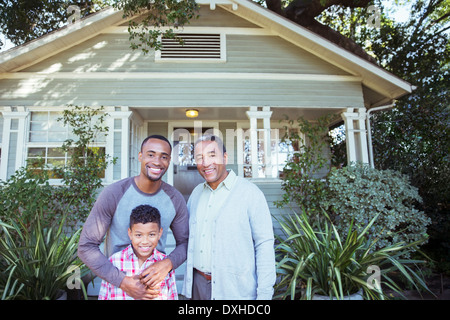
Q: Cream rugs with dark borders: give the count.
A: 0